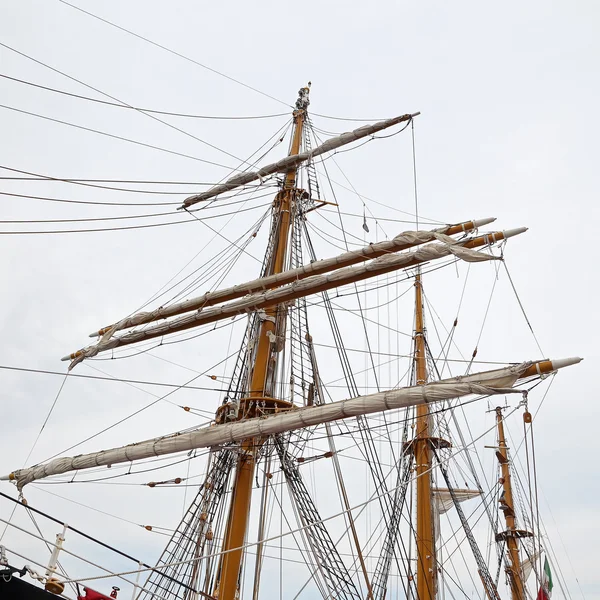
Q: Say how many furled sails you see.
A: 4